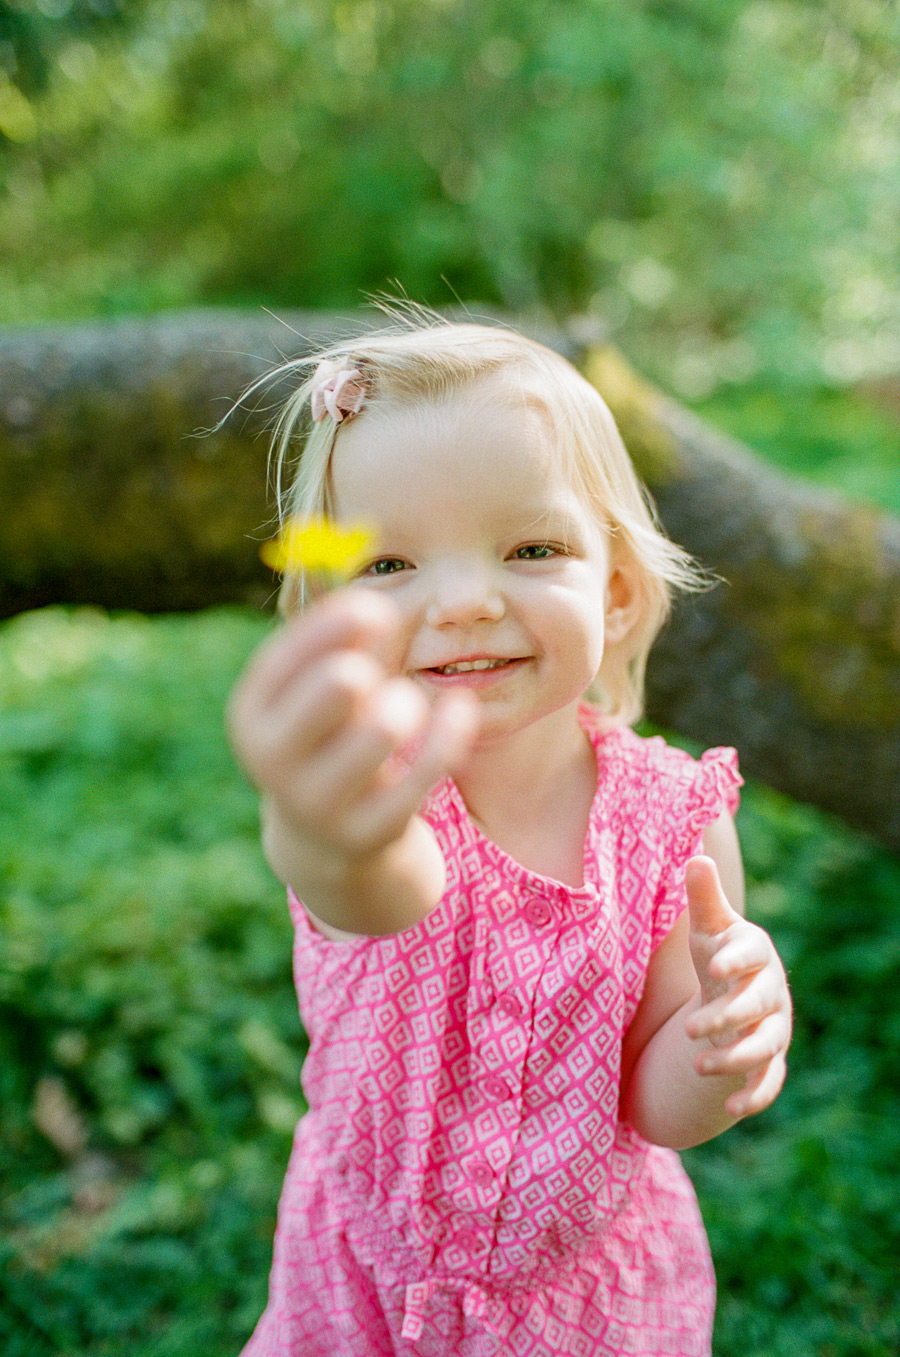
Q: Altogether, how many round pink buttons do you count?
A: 5